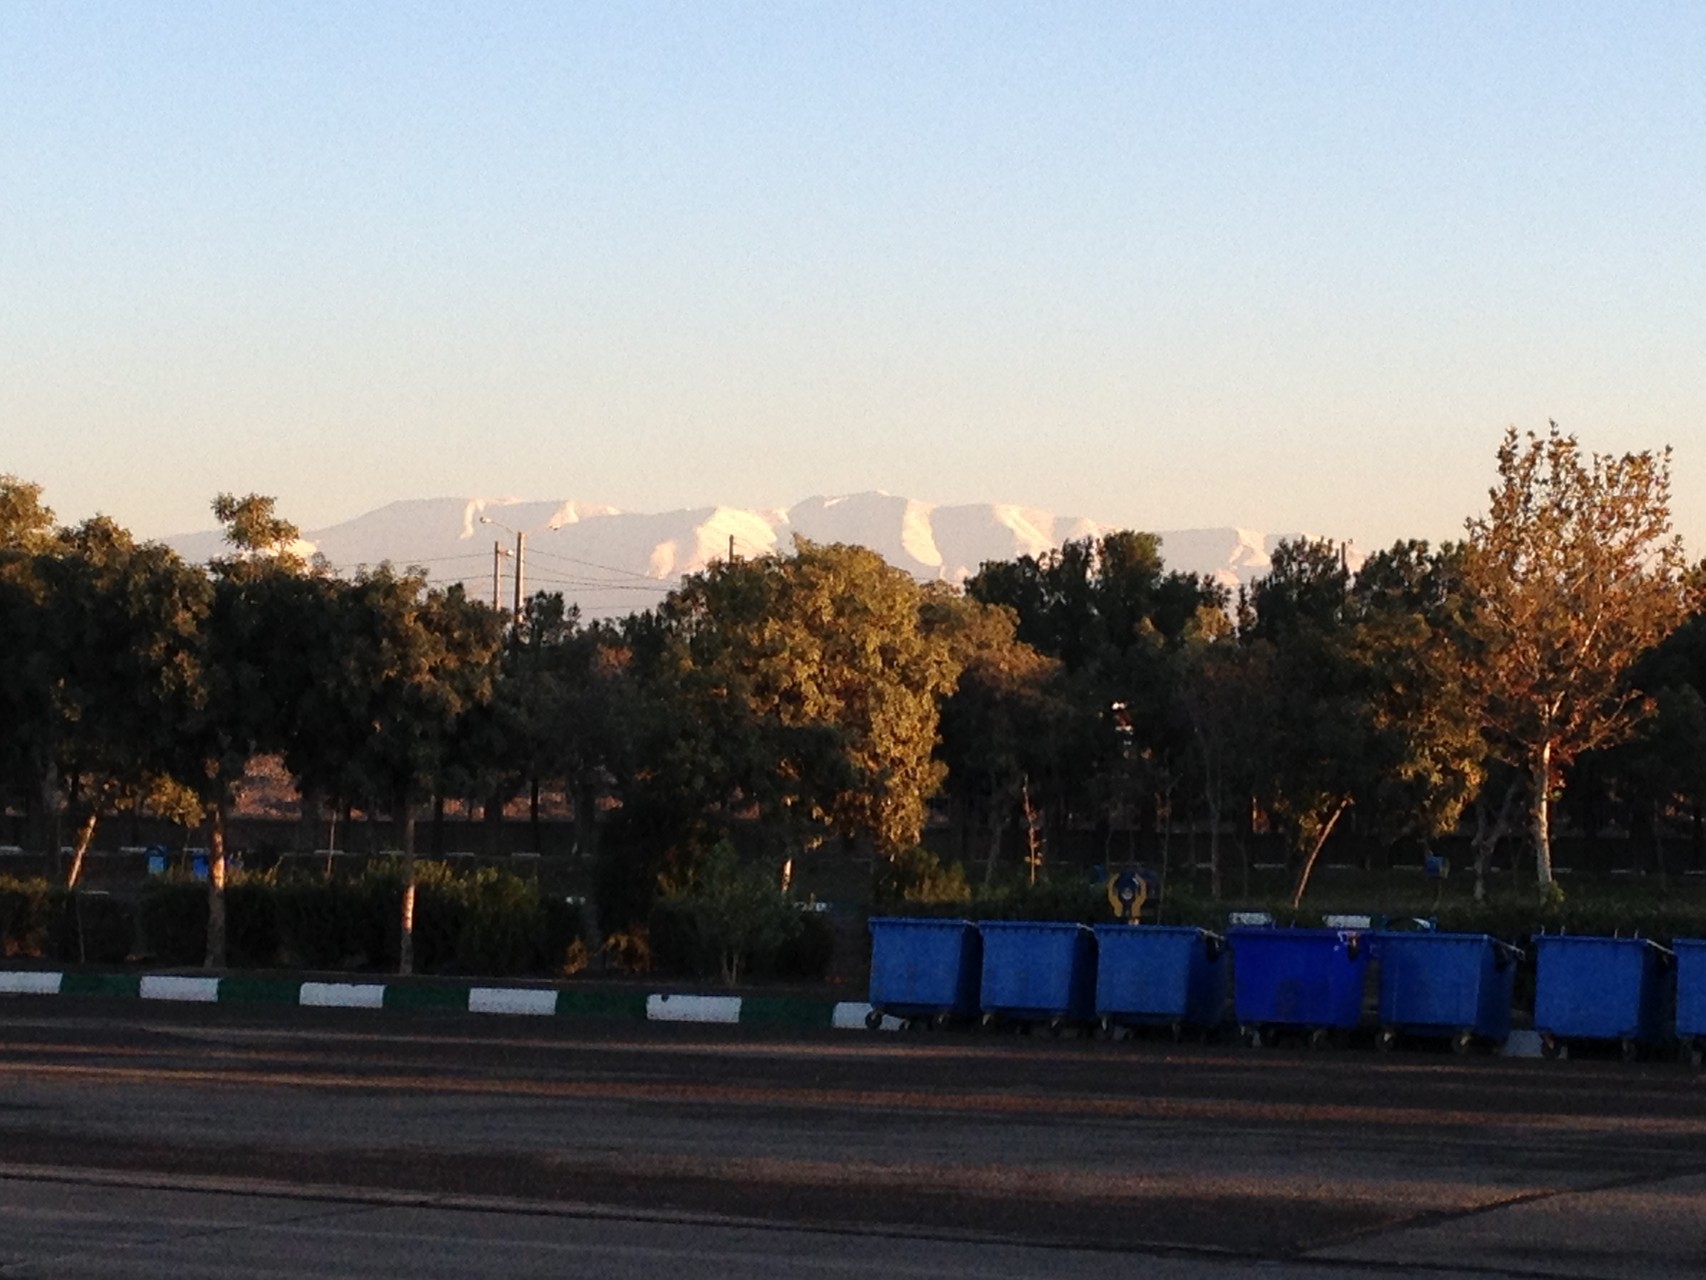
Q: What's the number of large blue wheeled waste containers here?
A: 7